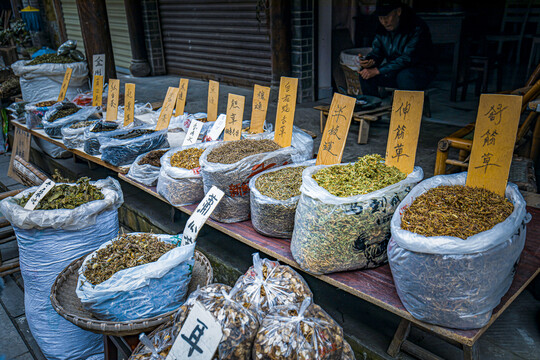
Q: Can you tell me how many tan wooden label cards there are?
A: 13